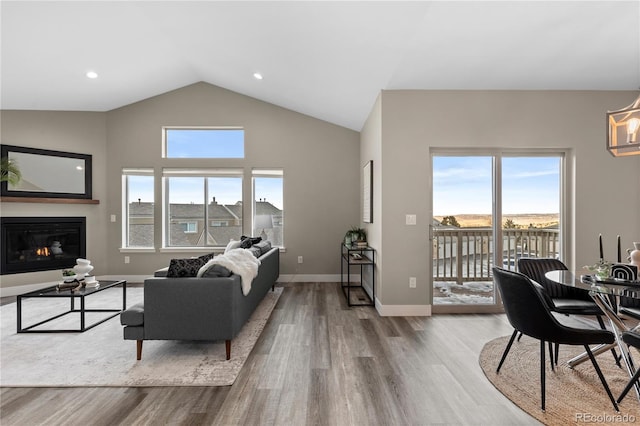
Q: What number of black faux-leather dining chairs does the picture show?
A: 4